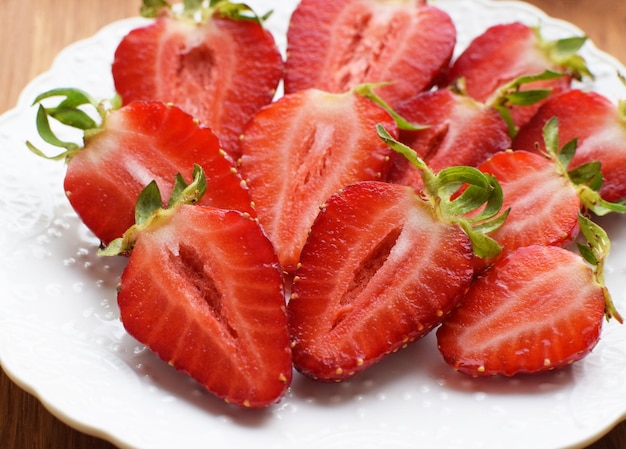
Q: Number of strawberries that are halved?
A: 11